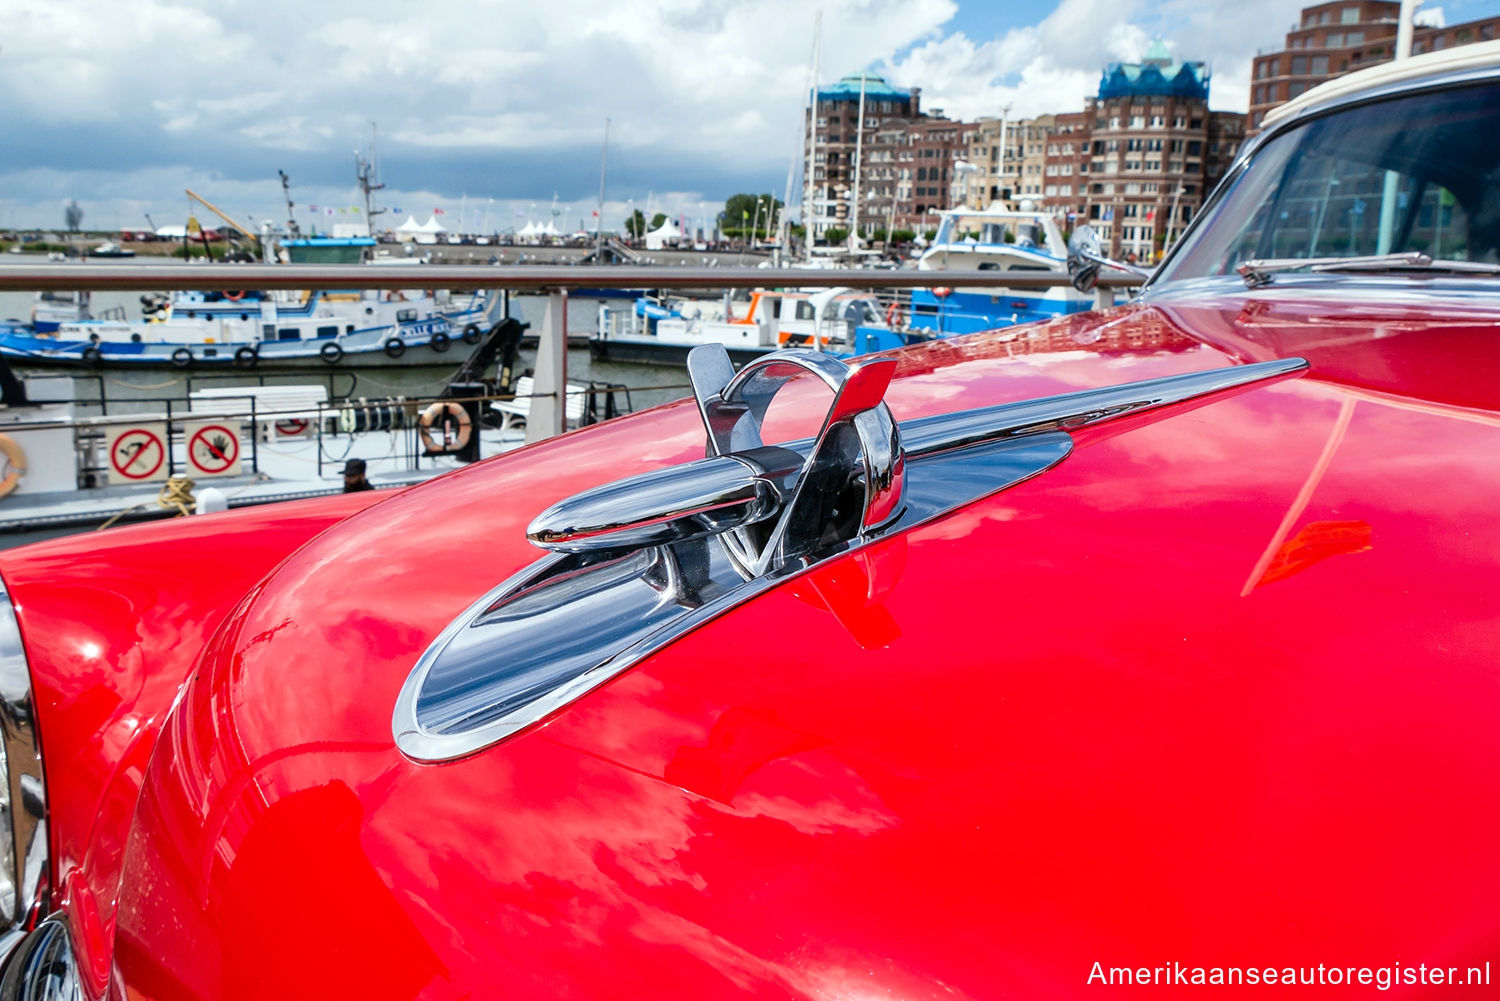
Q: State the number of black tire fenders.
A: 7